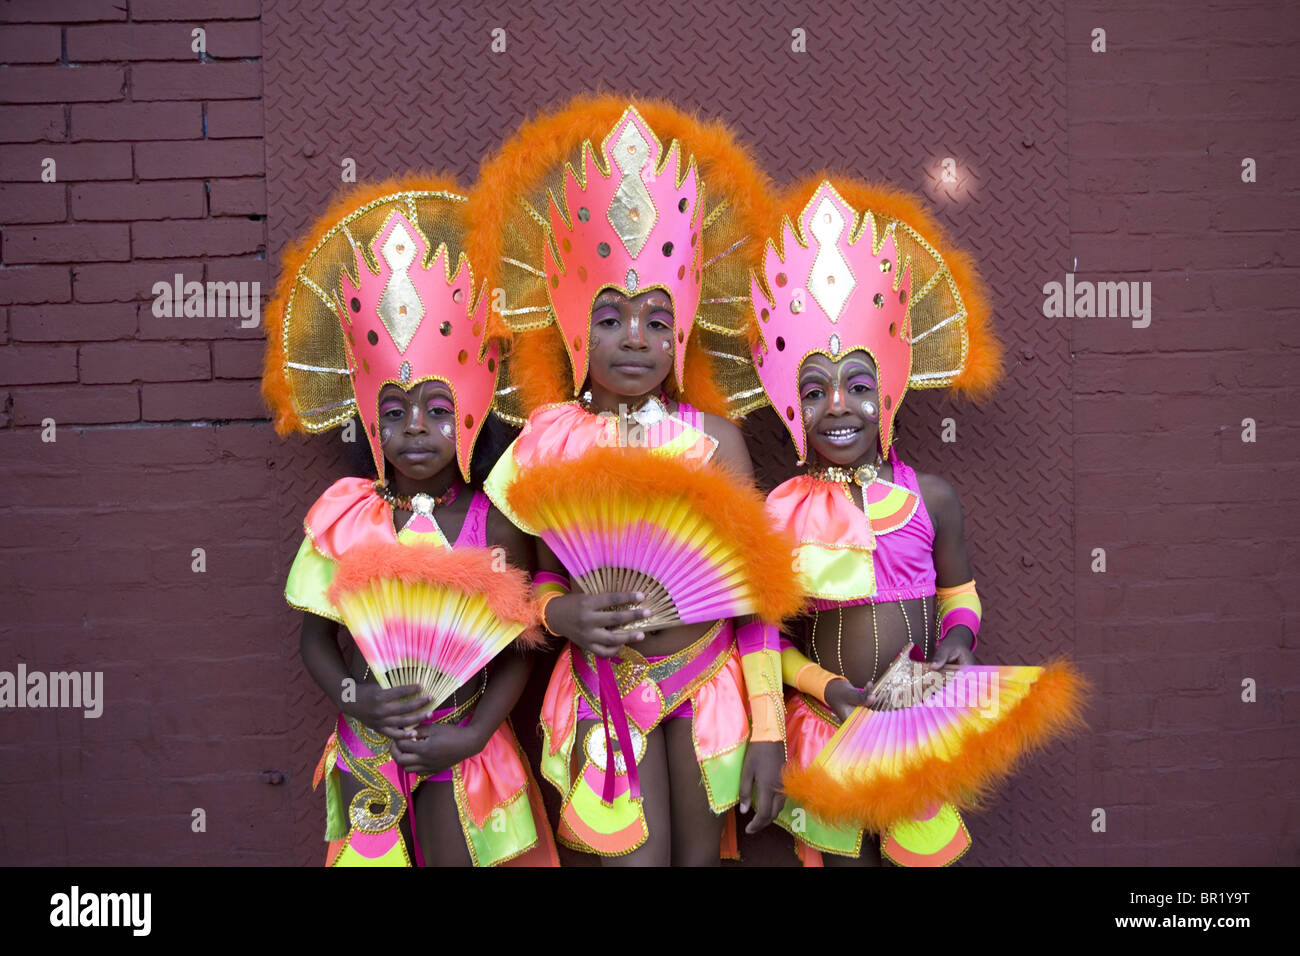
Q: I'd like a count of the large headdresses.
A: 3